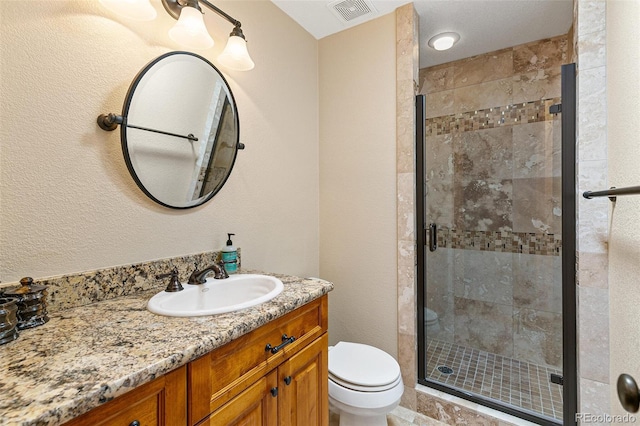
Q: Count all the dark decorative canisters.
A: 2